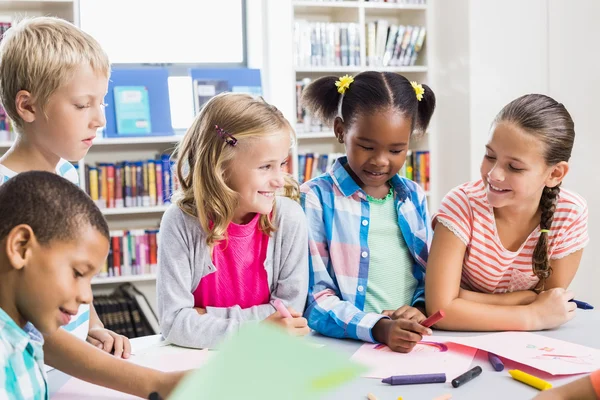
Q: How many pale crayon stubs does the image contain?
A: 2